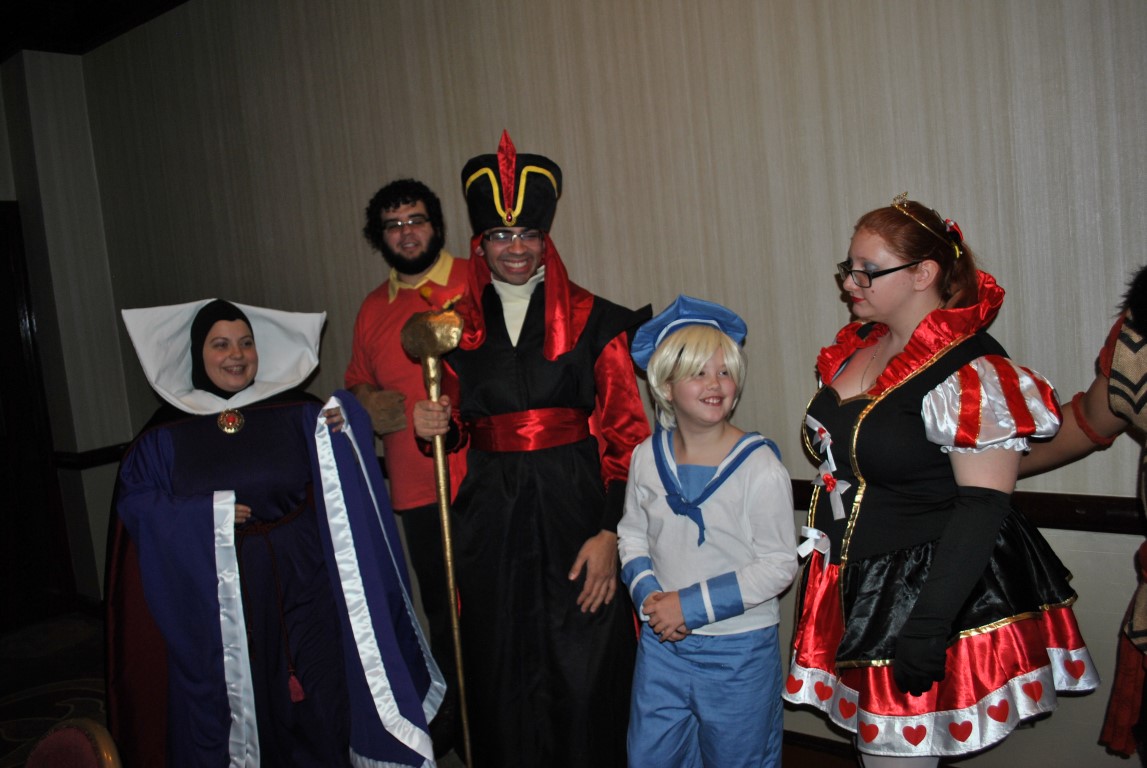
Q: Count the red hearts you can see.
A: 9